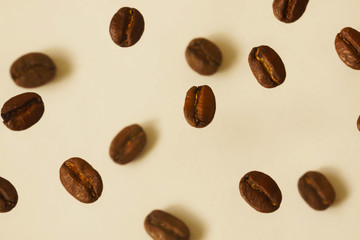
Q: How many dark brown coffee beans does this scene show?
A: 15